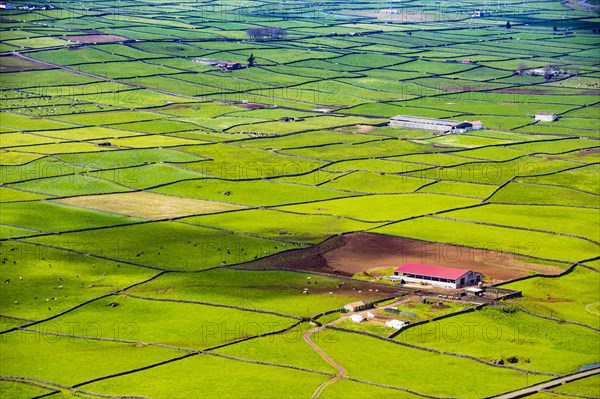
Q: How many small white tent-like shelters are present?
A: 3